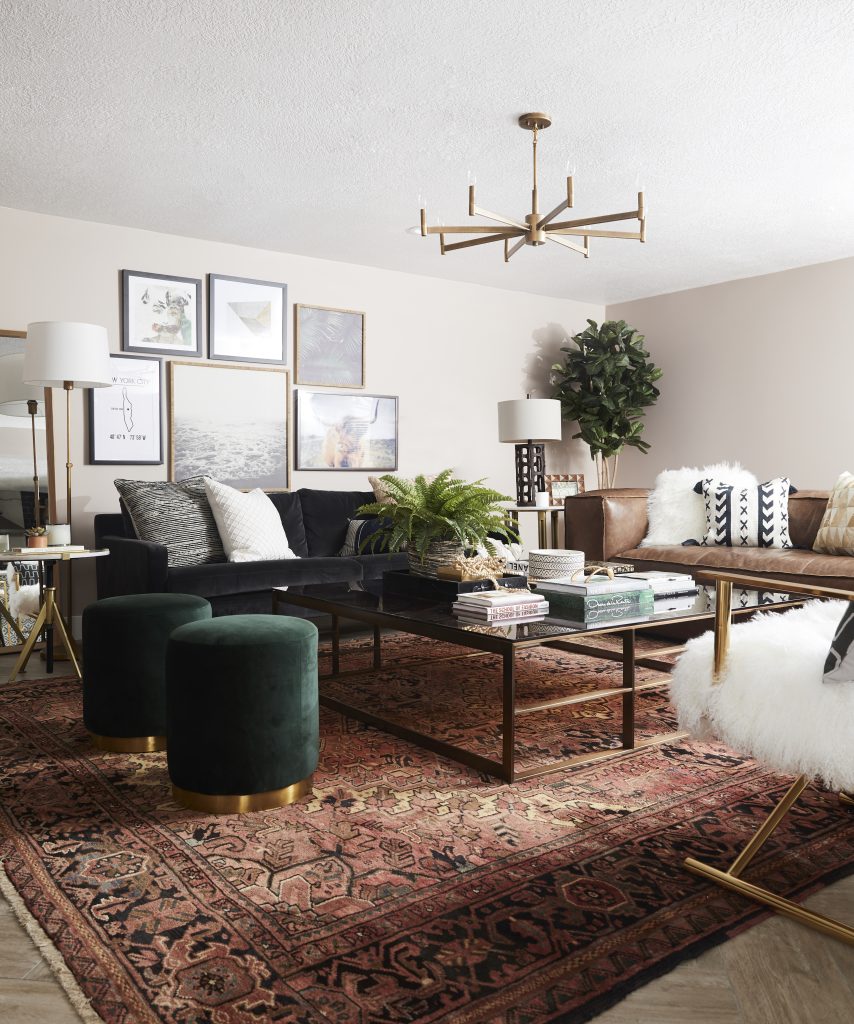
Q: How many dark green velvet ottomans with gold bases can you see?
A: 2